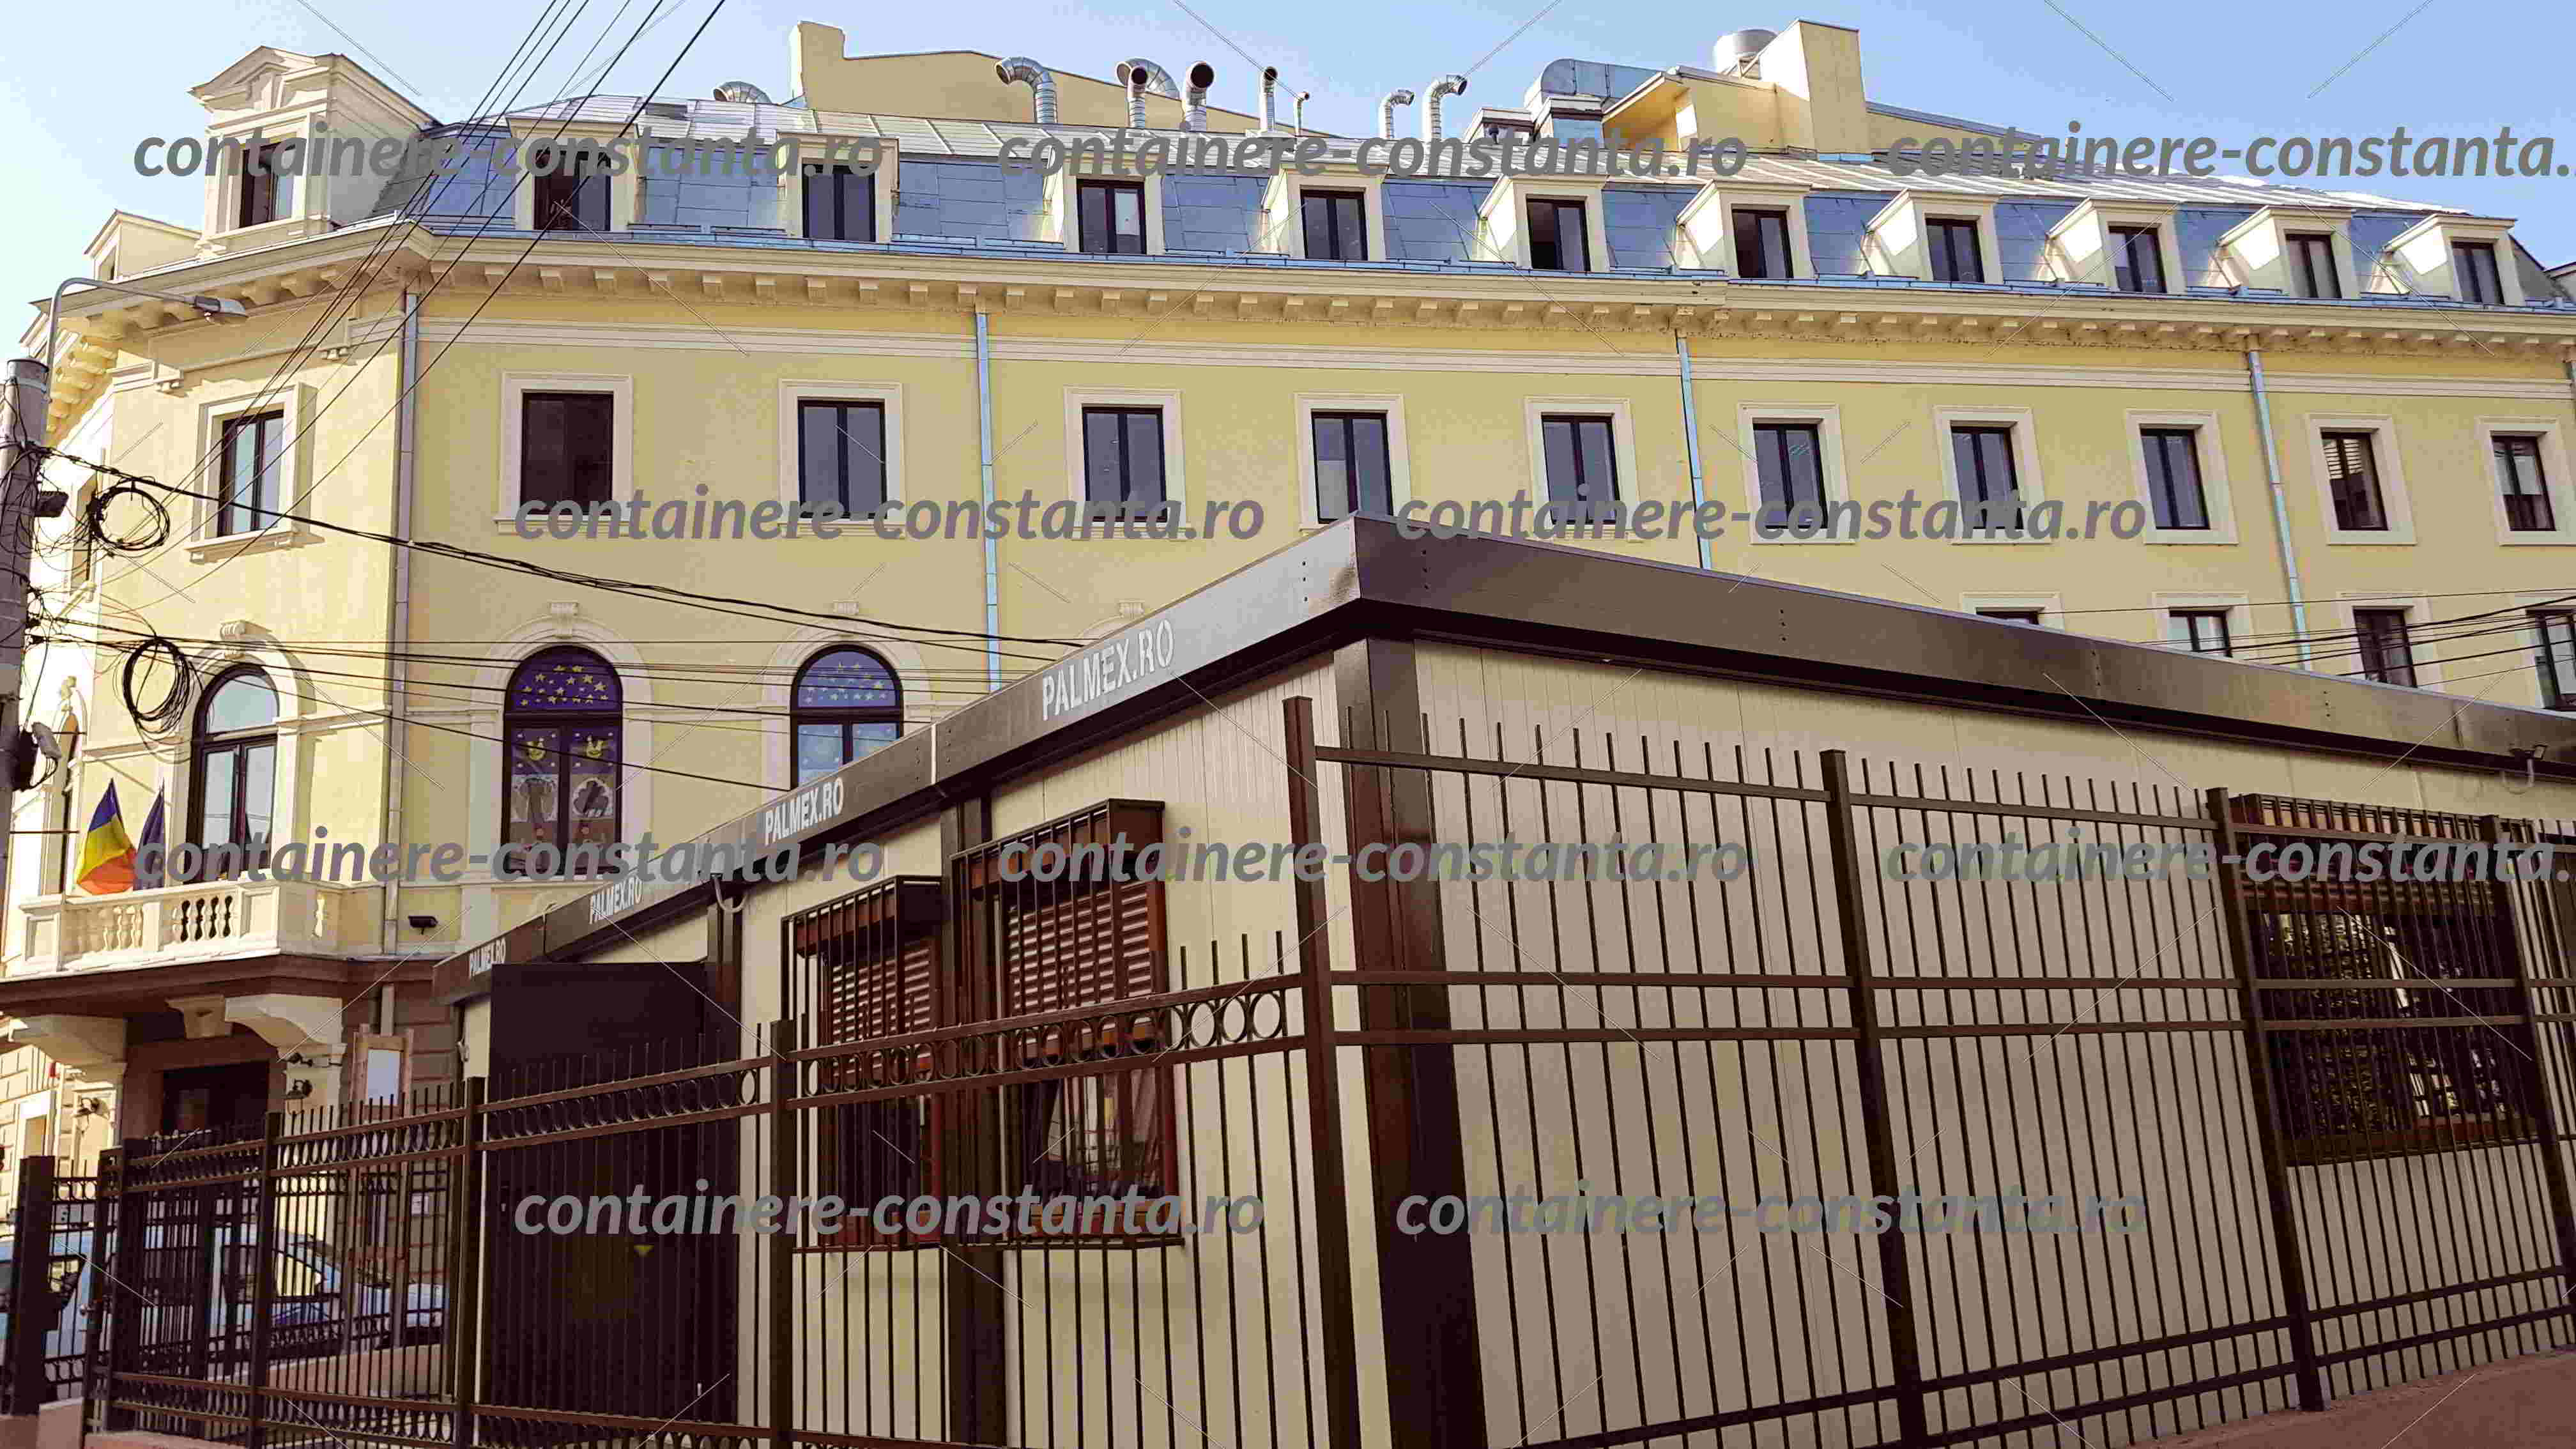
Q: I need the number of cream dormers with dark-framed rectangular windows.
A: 11